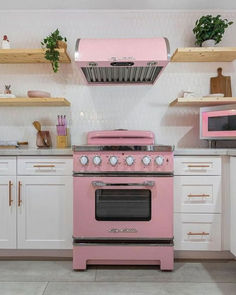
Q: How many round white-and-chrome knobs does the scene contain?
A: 6